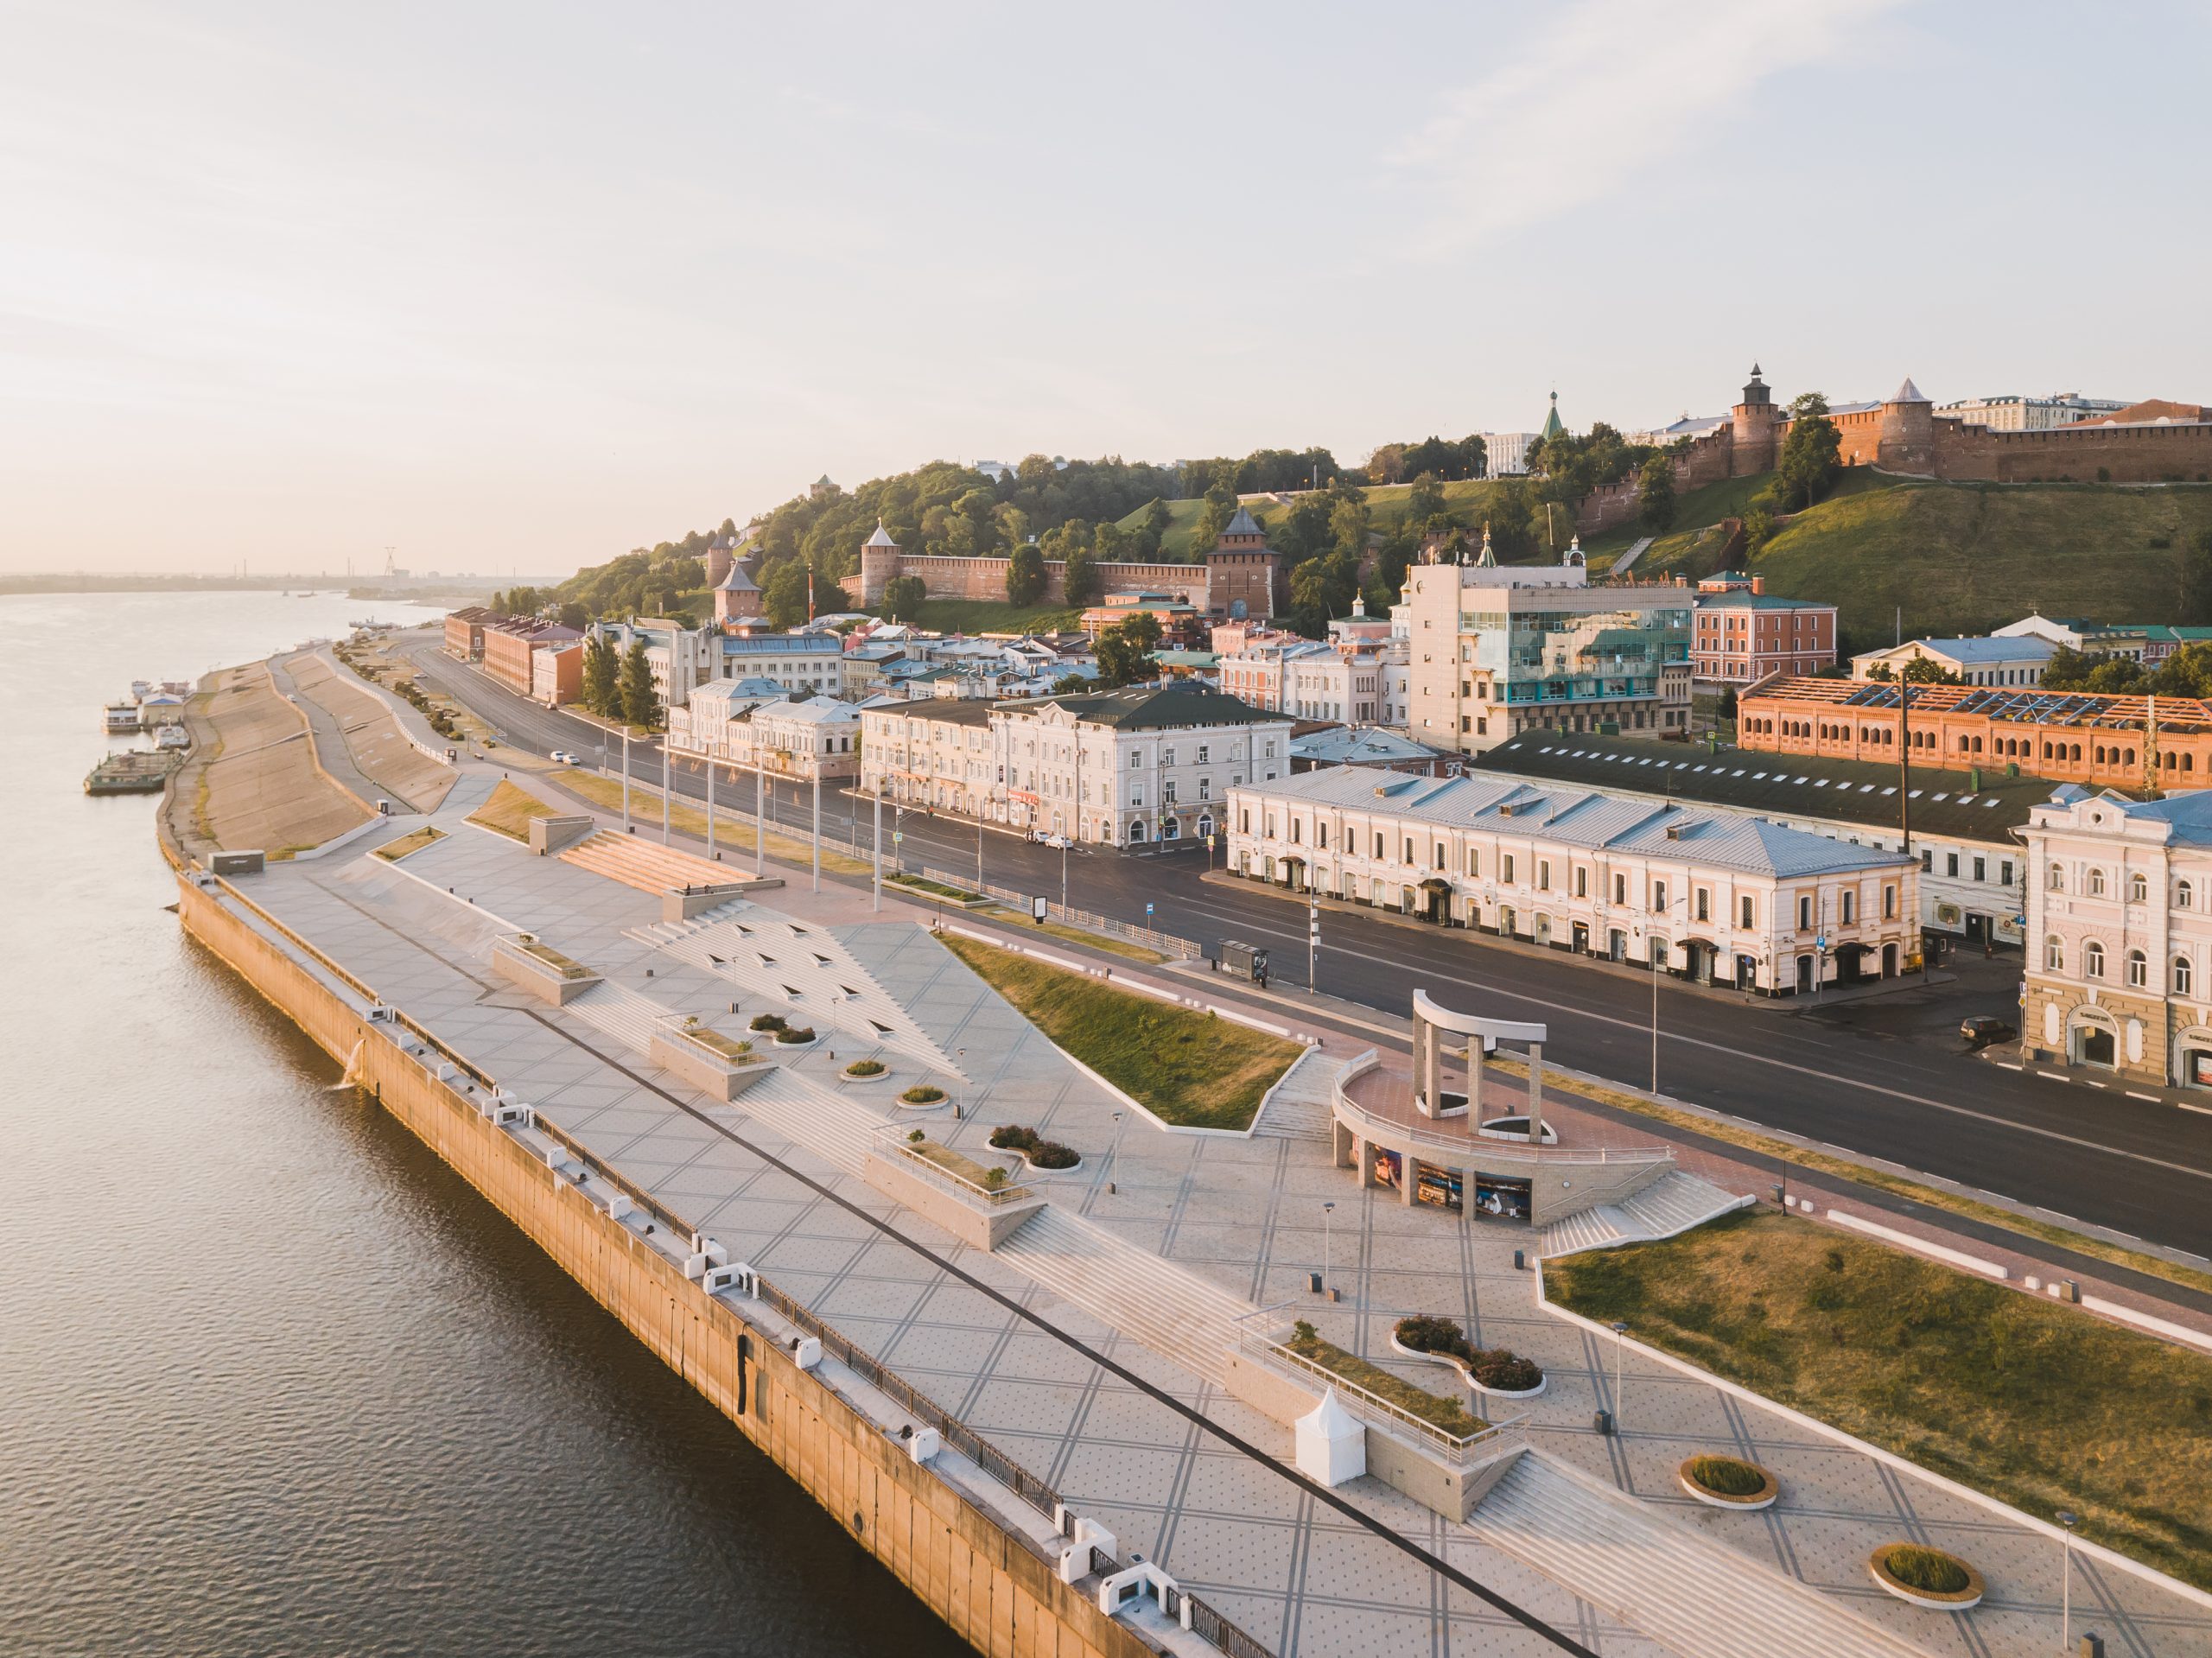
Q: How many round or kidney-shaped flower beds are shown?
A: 7